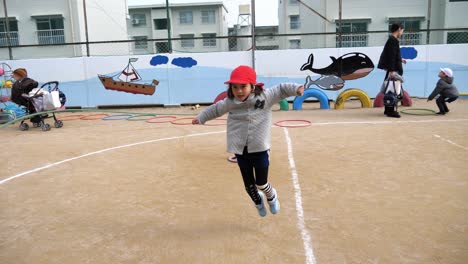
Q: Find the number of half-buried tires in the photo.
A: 5